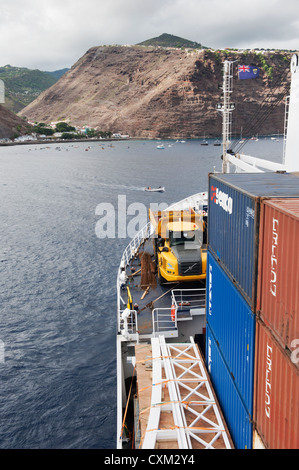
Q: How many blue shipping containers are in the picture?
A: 3